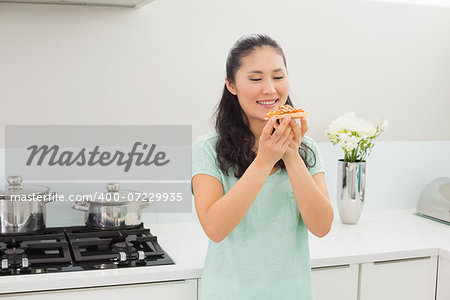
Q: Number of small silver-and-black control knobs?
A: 4